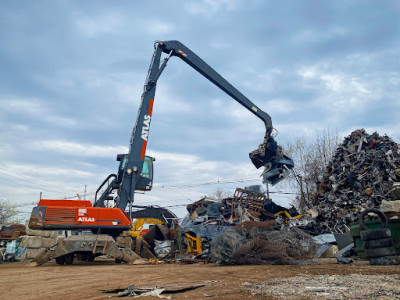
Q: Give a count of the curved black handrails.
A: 1